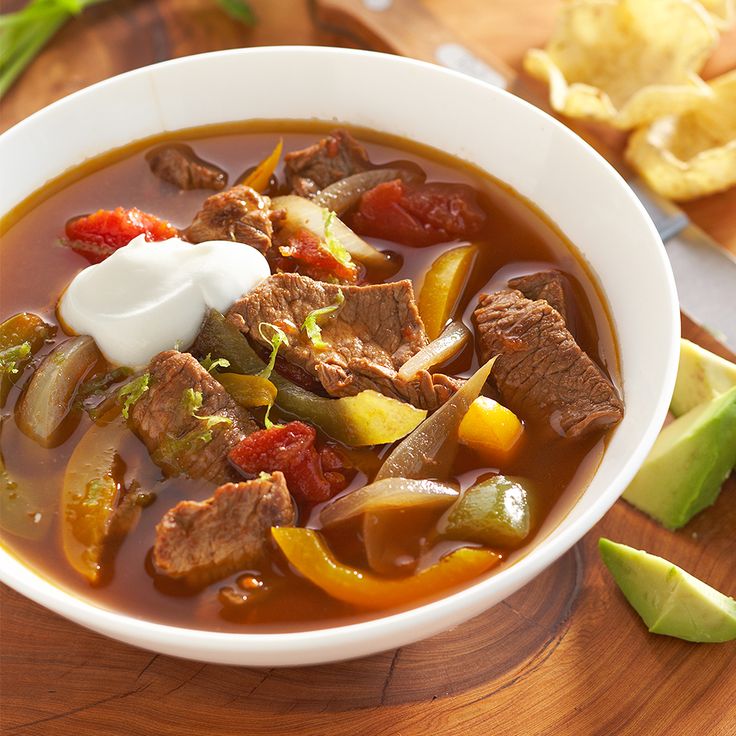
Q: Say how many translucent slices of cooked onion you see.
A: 6